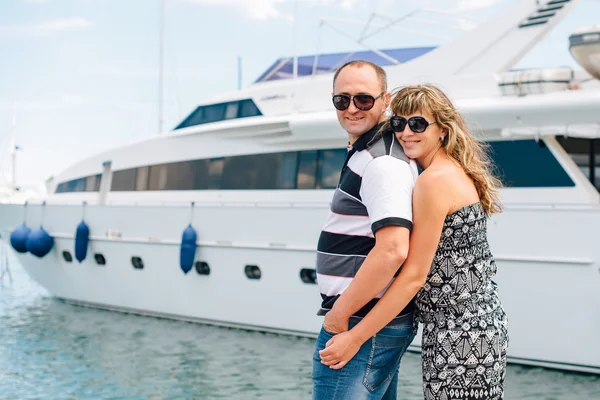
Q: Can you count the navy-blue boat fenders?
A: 4